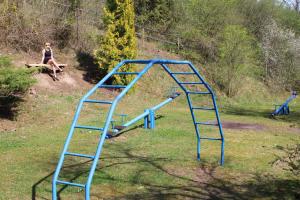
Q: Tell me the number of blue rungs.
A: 12